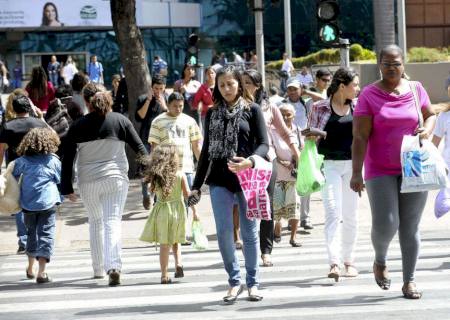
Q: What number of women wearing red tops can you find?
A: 2